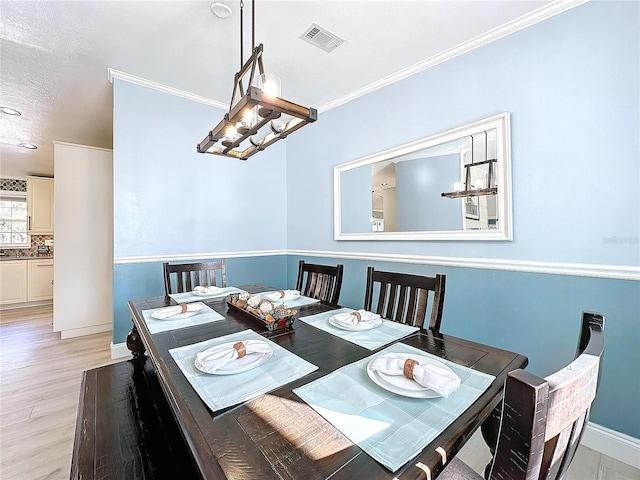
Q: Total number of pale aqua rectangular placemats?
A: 6